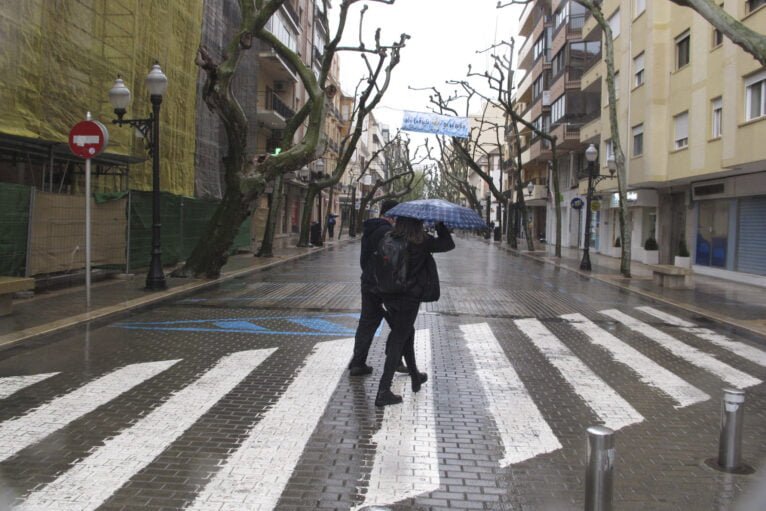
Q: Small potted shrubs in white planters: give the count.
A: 3